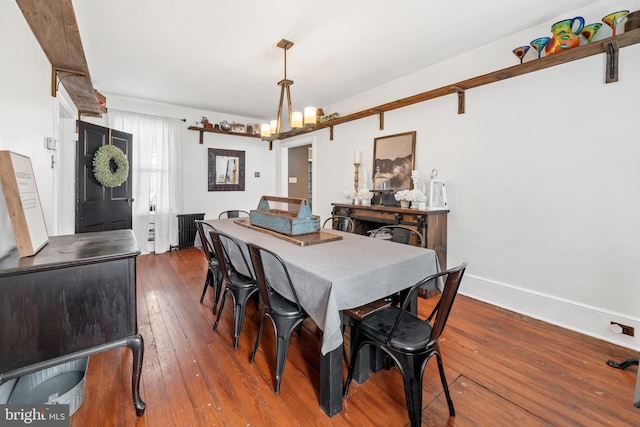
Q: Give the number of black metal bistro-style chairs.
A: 7